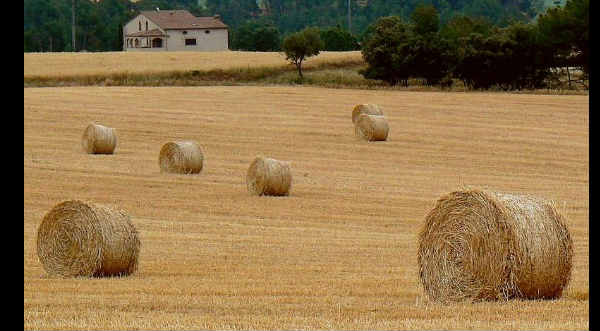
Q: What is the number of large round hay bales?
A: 7